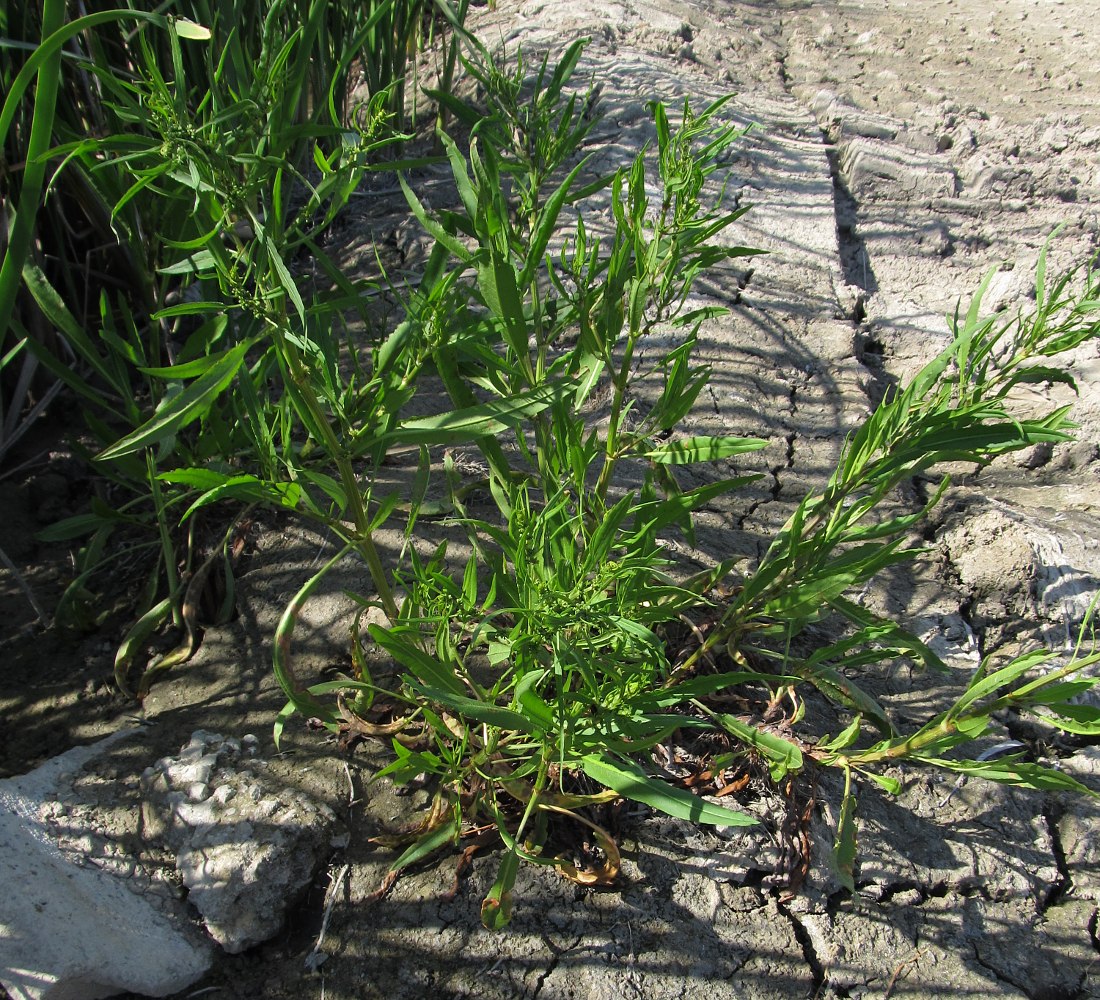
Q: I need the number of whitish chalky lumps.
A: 2